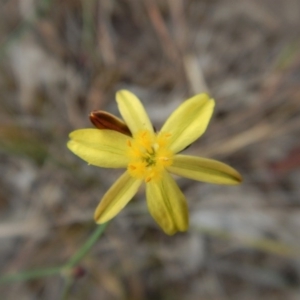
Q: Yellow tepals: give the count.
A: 6